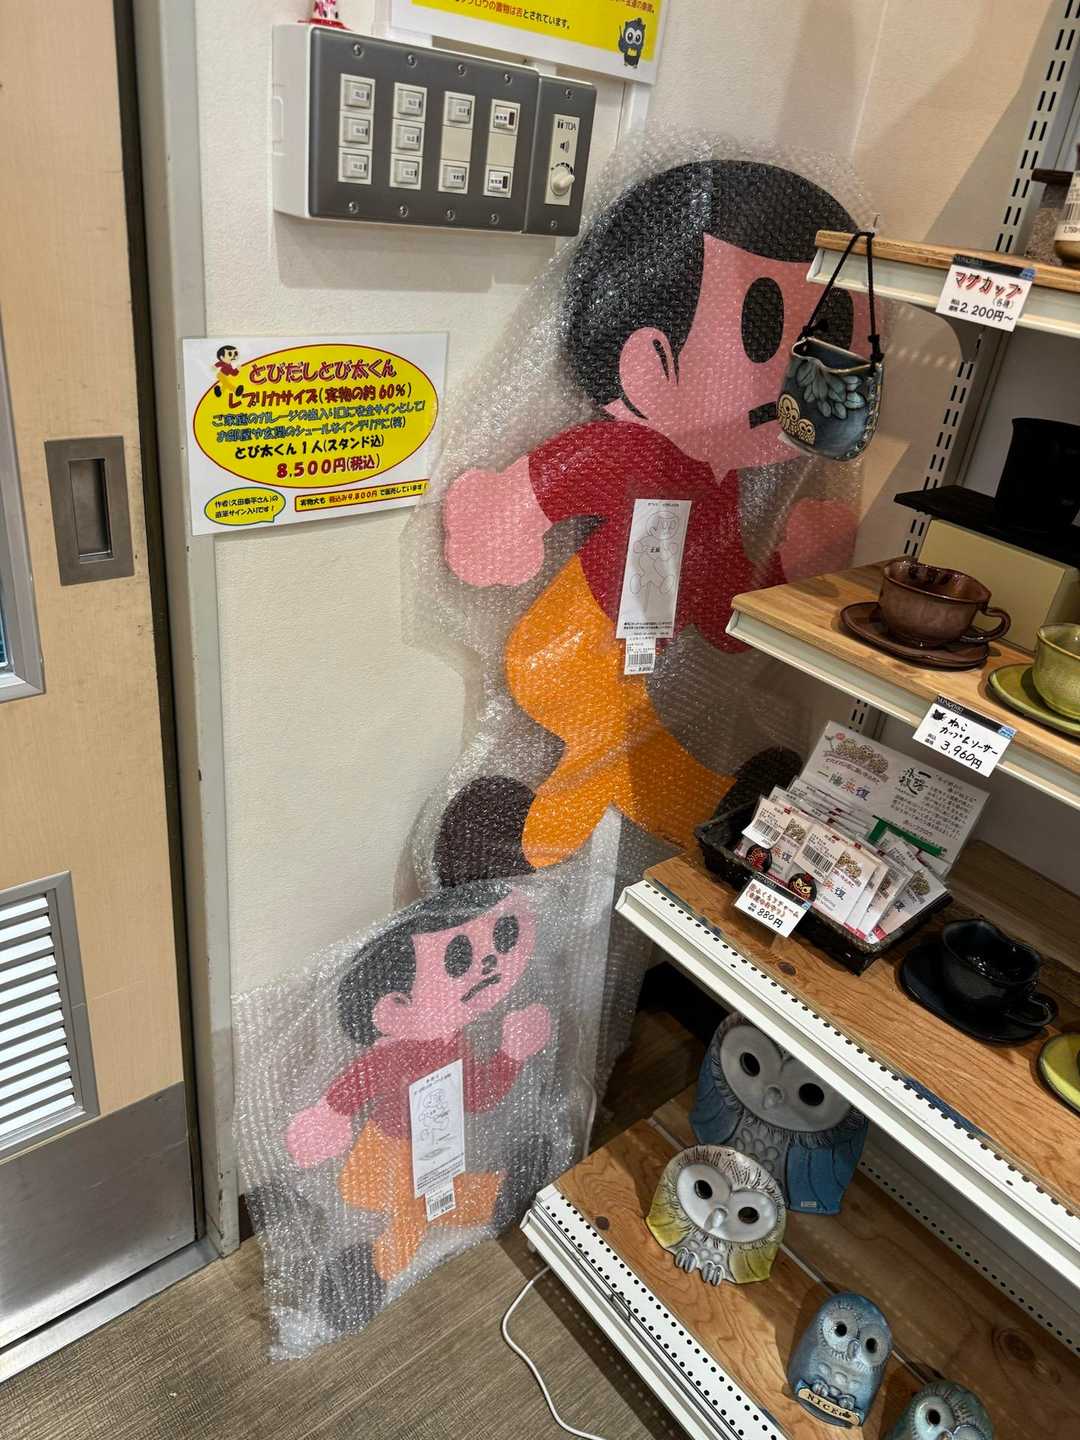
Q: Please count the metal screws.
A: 10